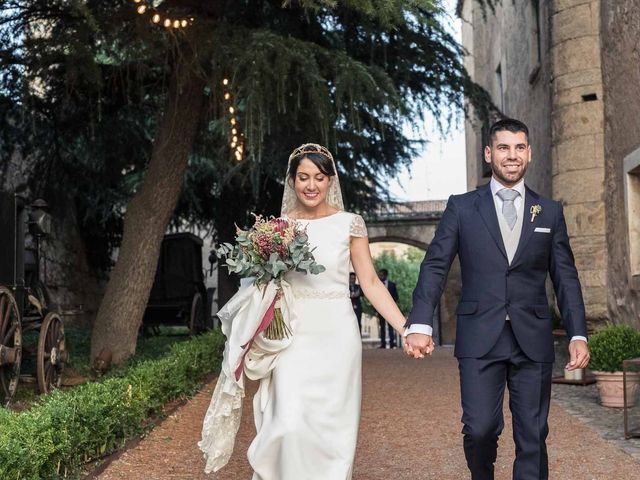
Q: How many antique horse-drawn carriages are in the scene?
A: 2